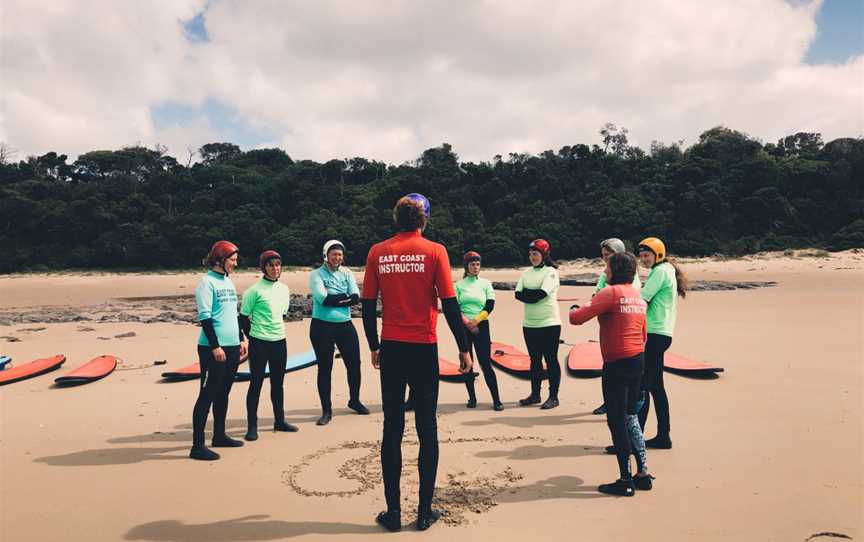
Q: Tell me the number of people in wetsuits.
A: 9